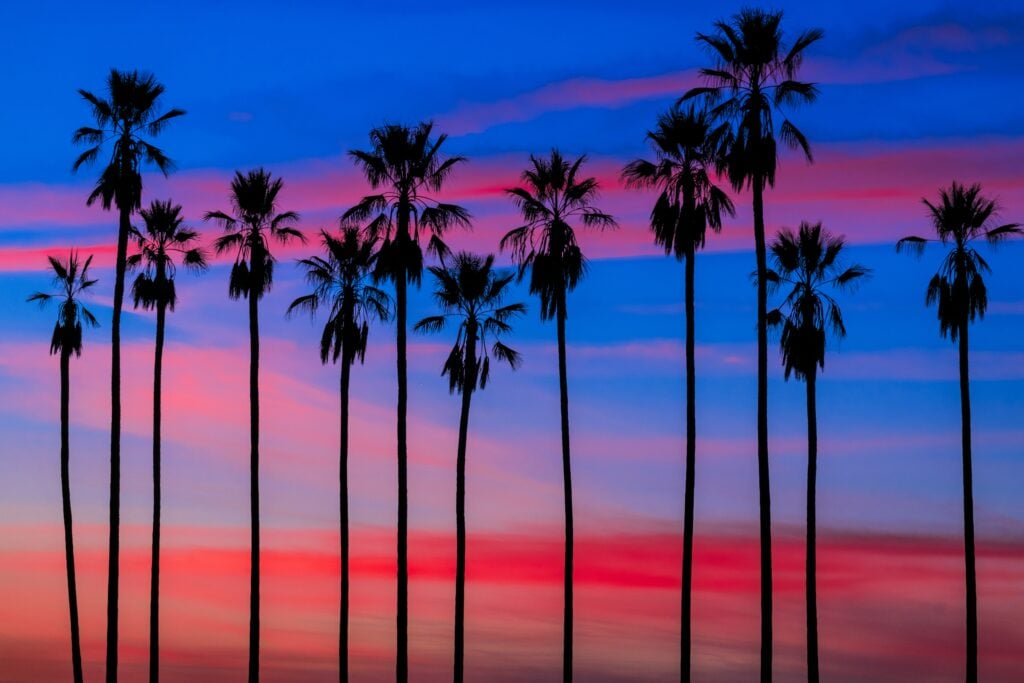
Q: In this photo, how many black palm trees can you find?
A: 12